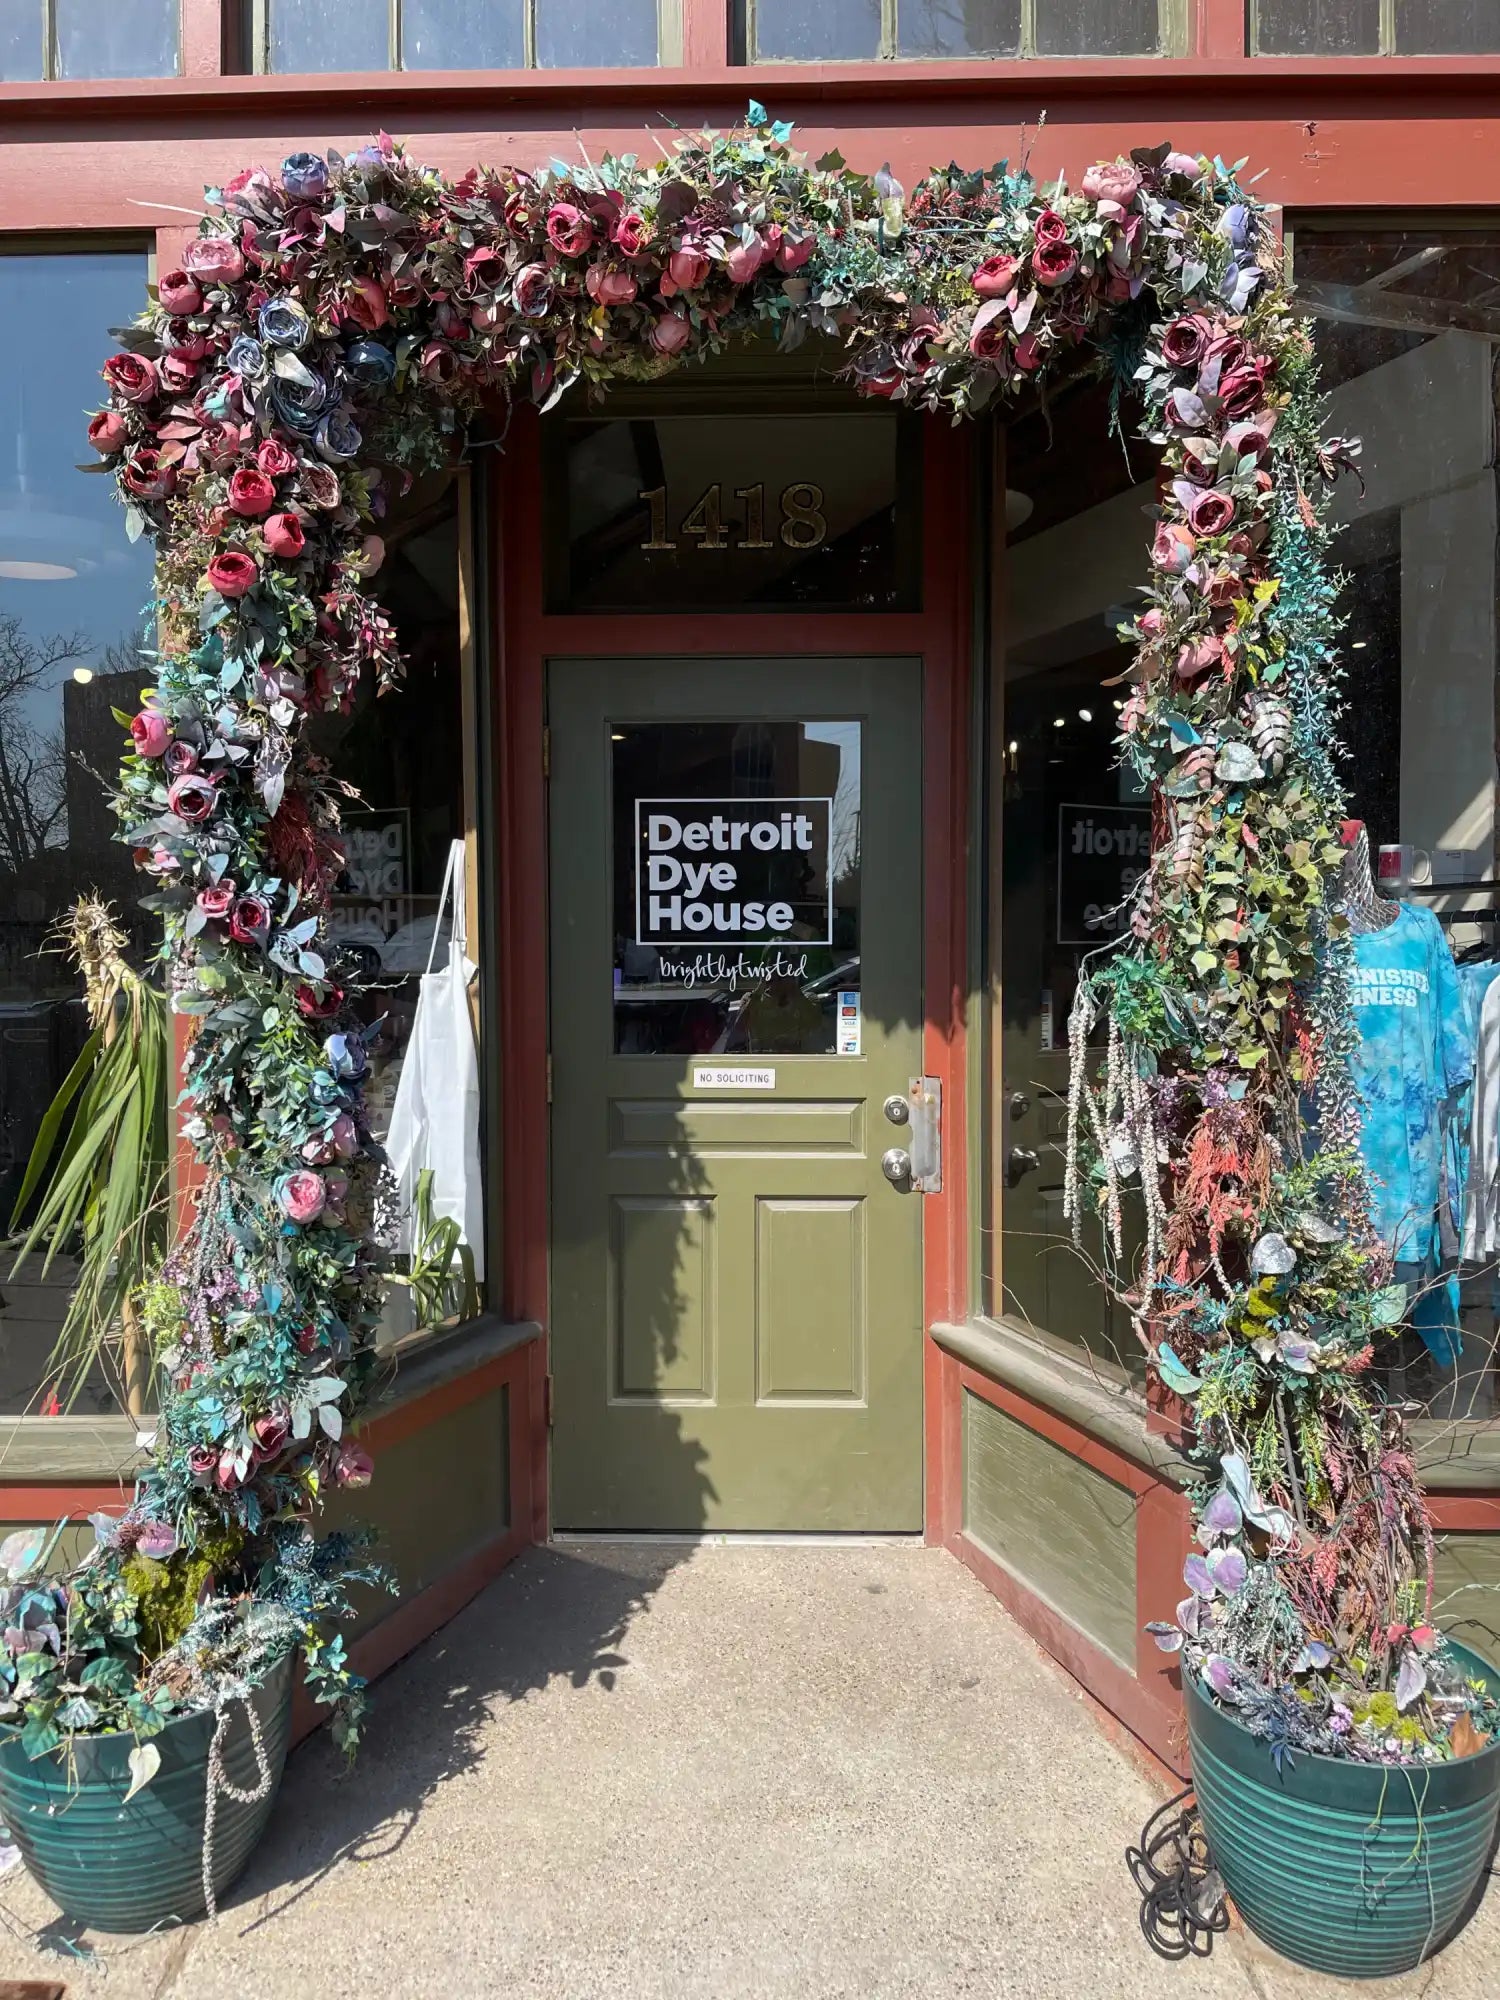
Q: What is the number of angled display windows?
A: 2